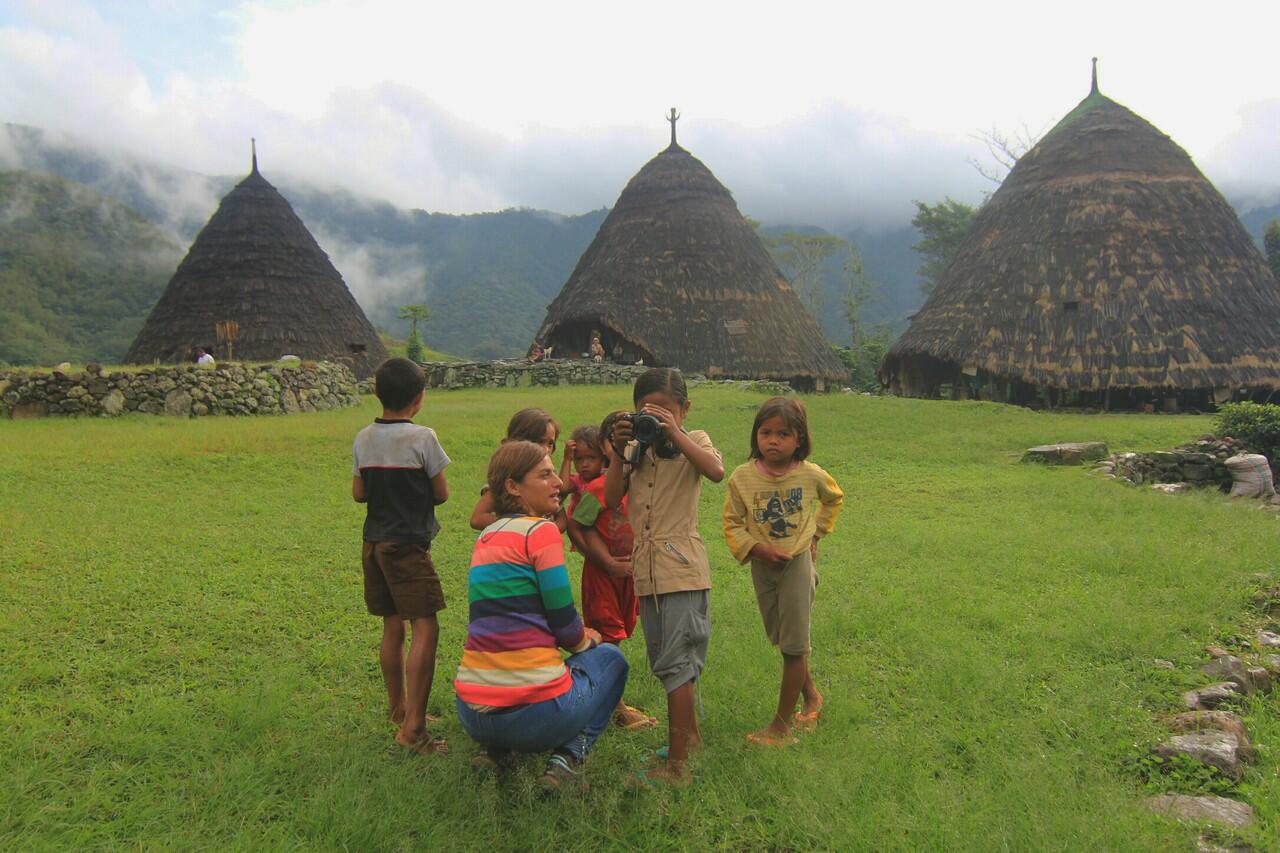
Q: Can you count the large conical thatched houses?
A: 3